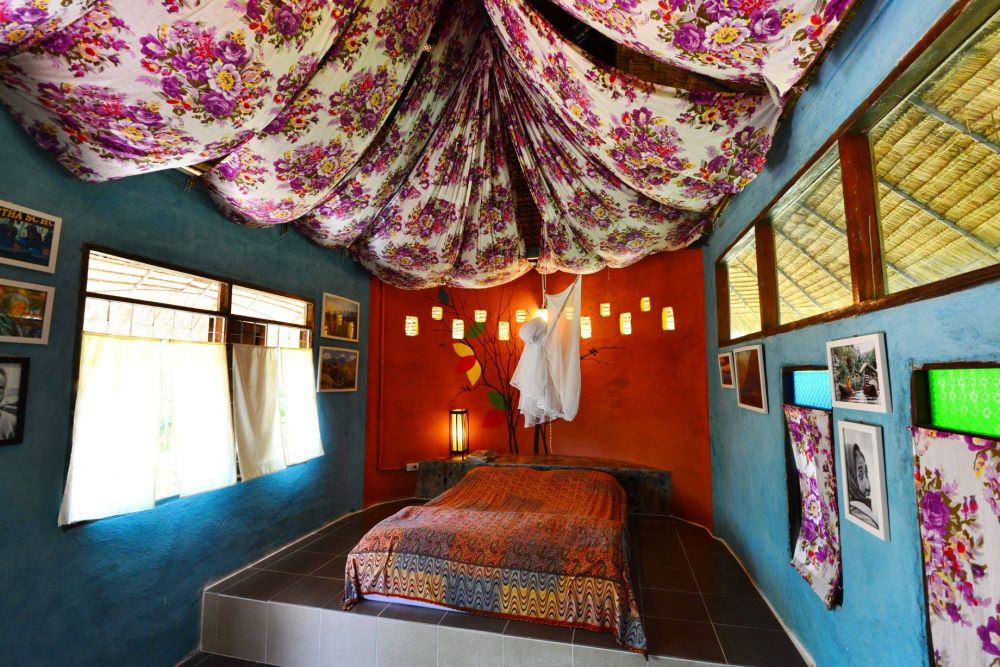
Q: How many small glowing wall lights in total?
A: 12